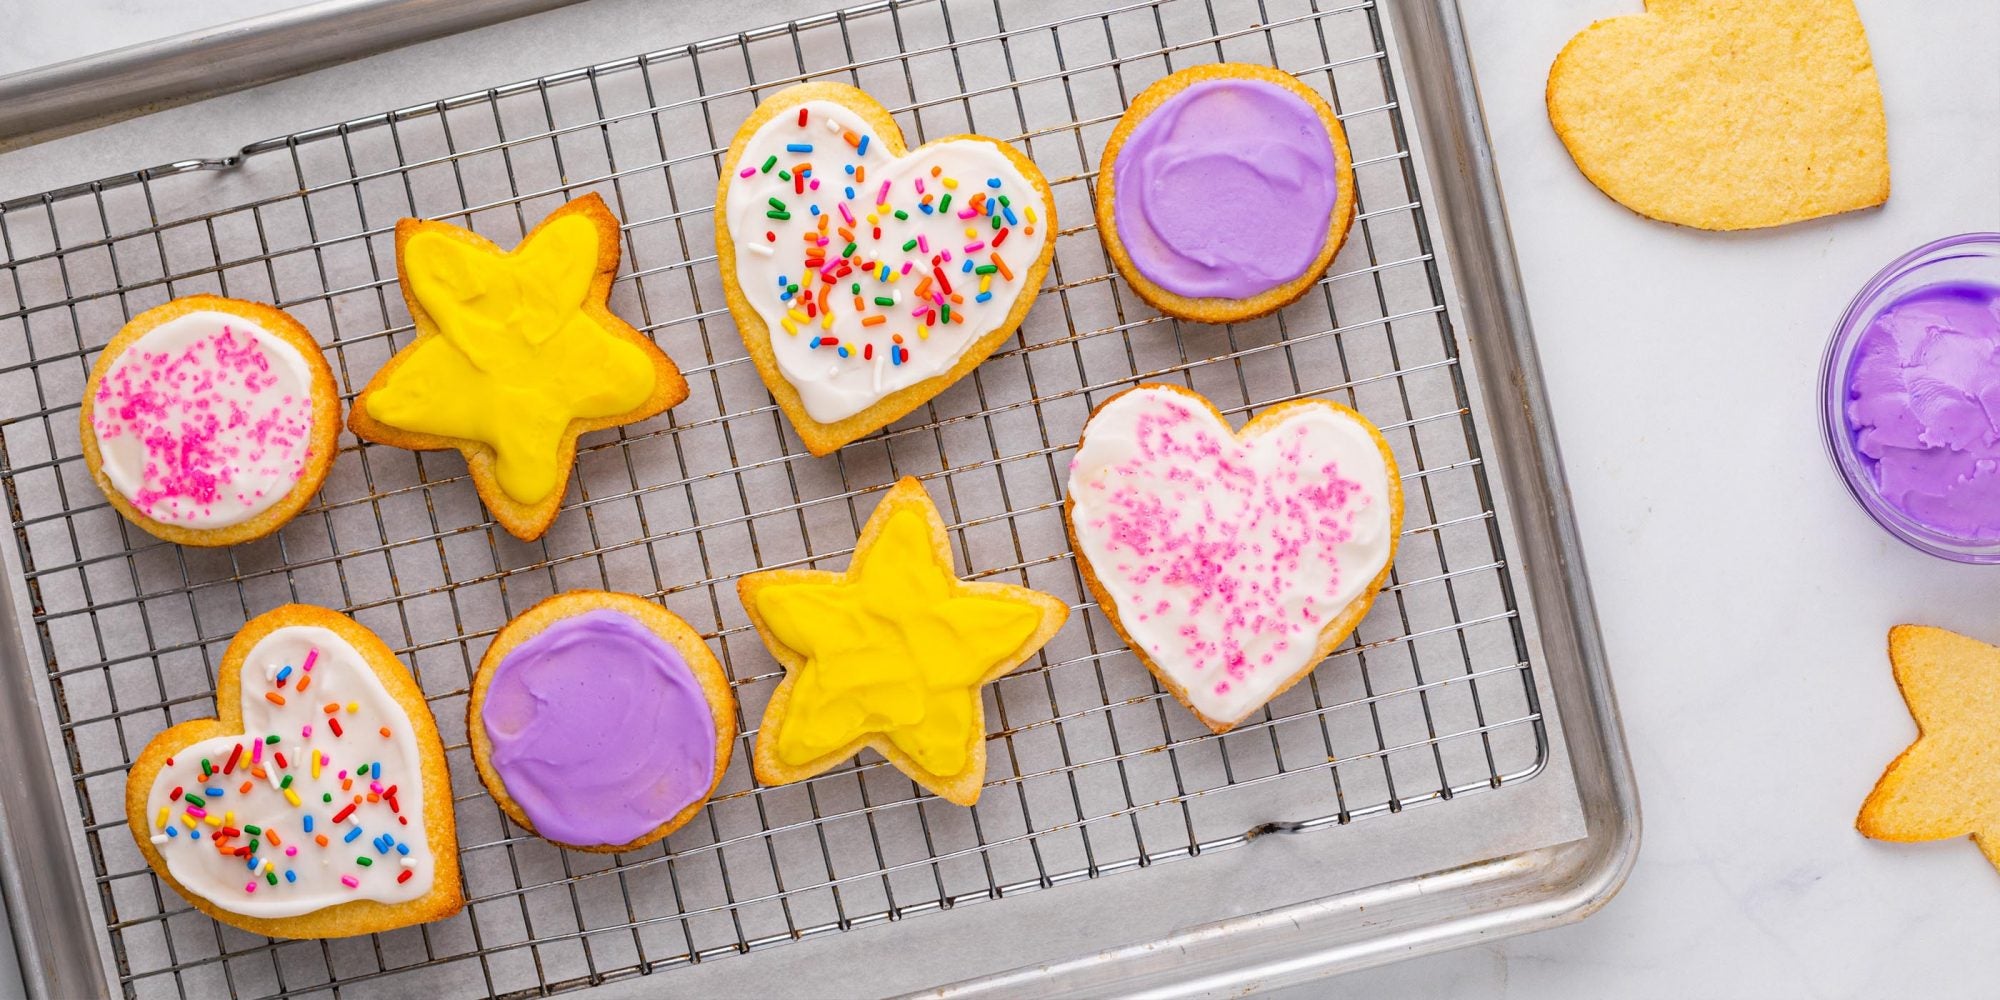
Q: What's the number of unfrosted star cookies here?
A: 1